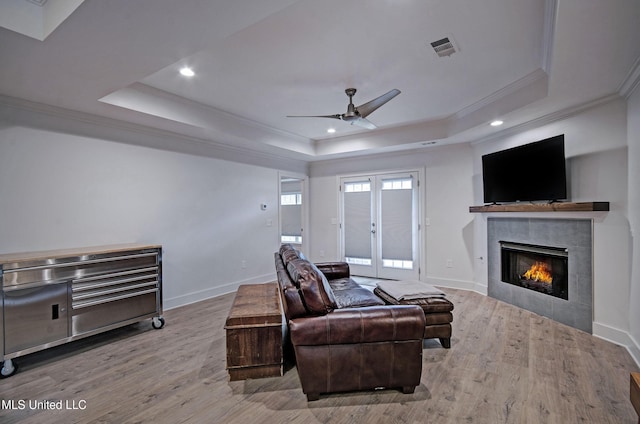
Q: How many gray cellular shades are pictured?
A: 3